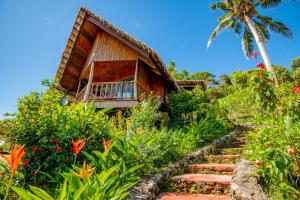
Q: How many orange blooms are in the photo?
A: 4